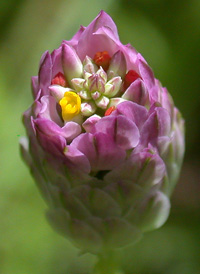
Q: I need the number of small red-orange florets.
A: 4